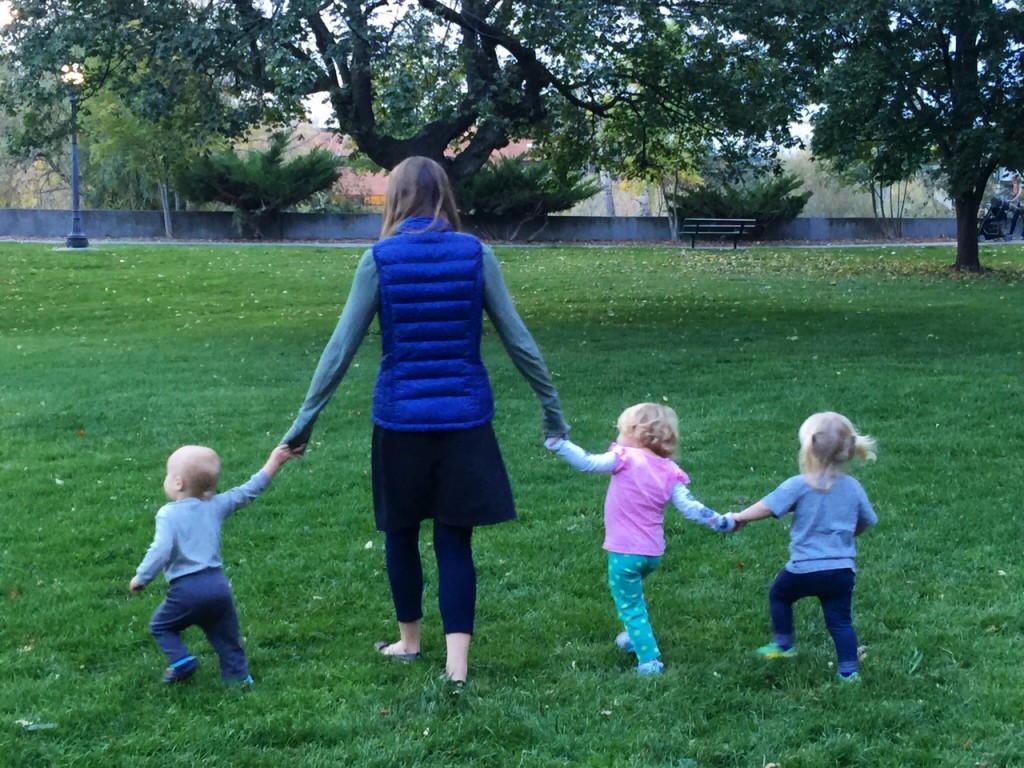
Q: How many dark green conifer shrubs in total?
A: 3